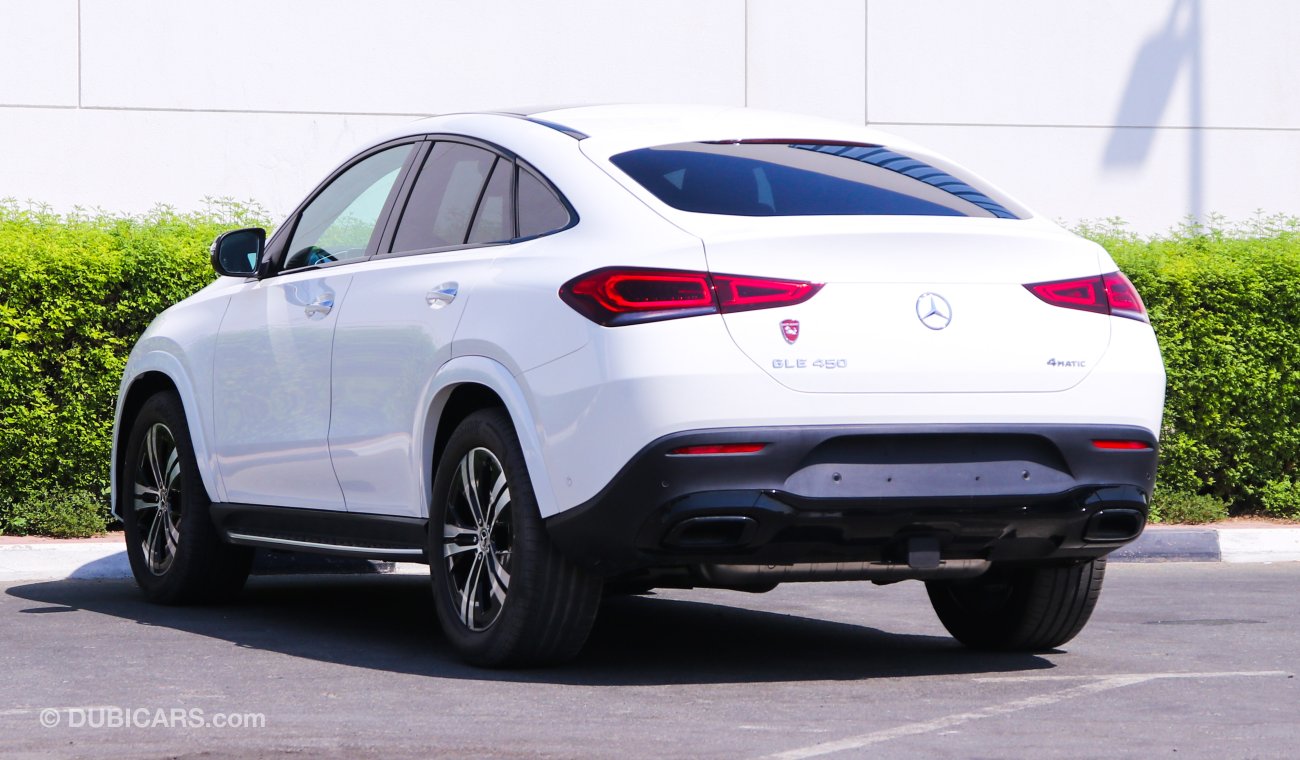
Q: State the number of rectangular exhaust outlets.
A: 2